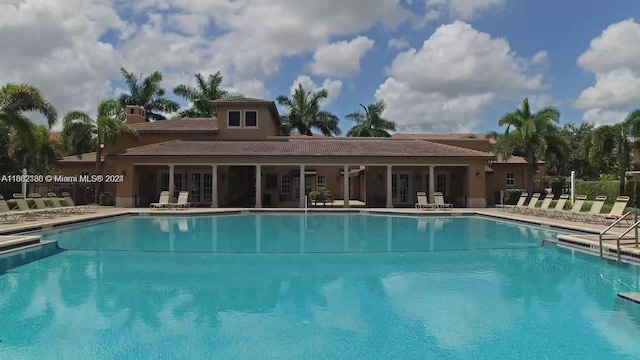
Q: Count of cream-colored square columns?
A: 7